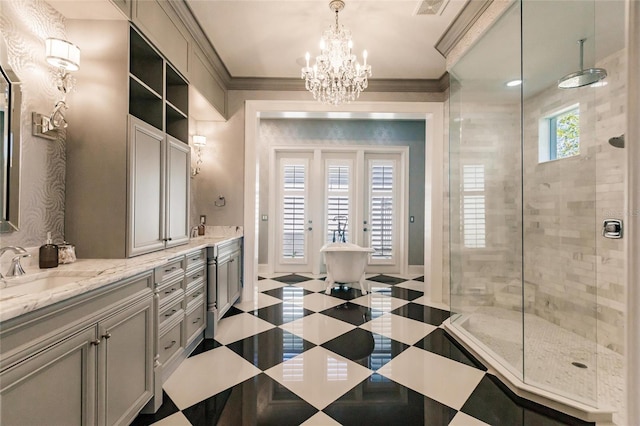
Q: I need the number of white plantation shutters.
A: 3